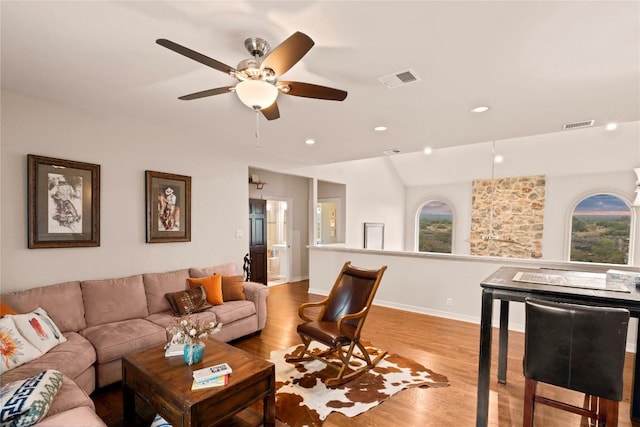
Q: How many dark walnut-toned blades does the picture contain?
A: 5